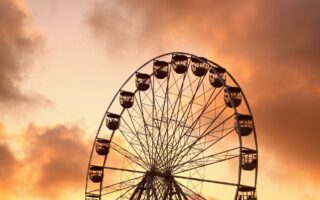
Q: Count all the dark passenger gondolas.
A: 14